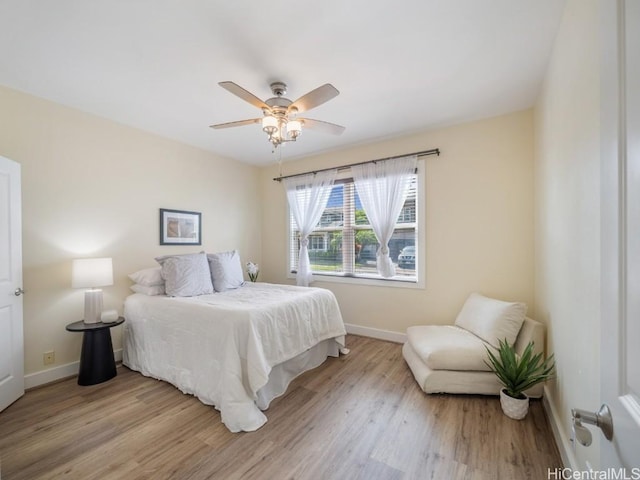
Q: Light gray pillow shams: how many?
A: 2